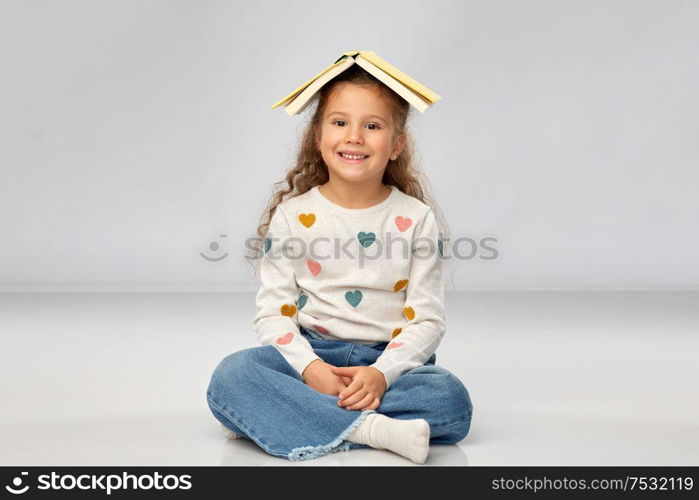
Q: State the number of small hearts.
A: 15